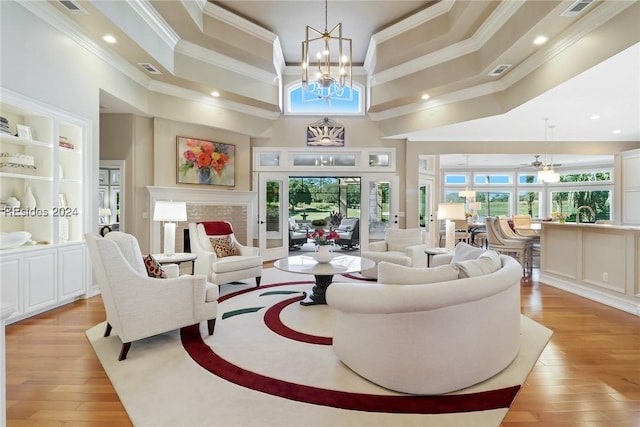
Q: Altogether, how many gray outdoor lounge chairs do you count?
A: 2